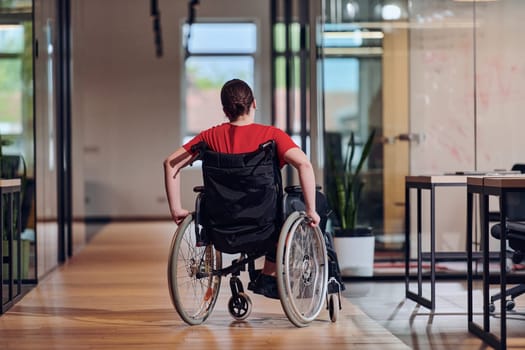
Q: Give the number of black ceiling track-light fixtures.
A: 2